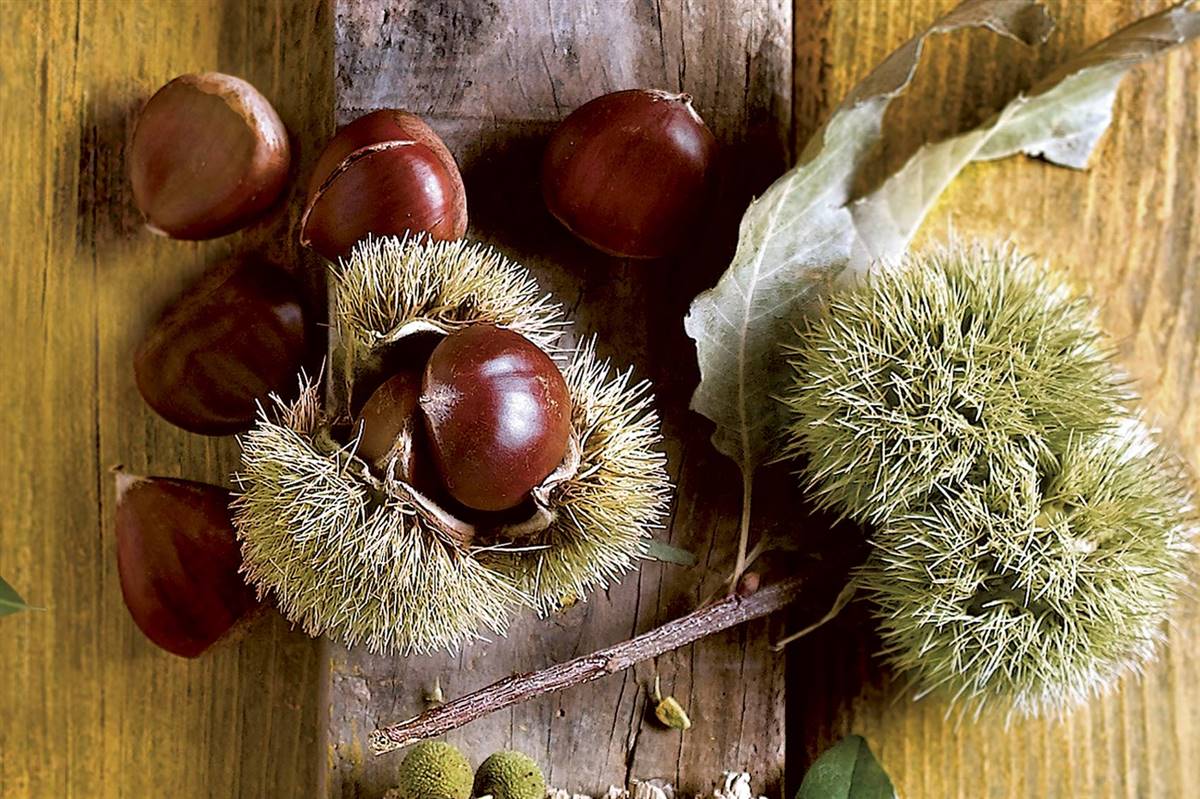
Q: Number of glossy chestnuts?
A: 7